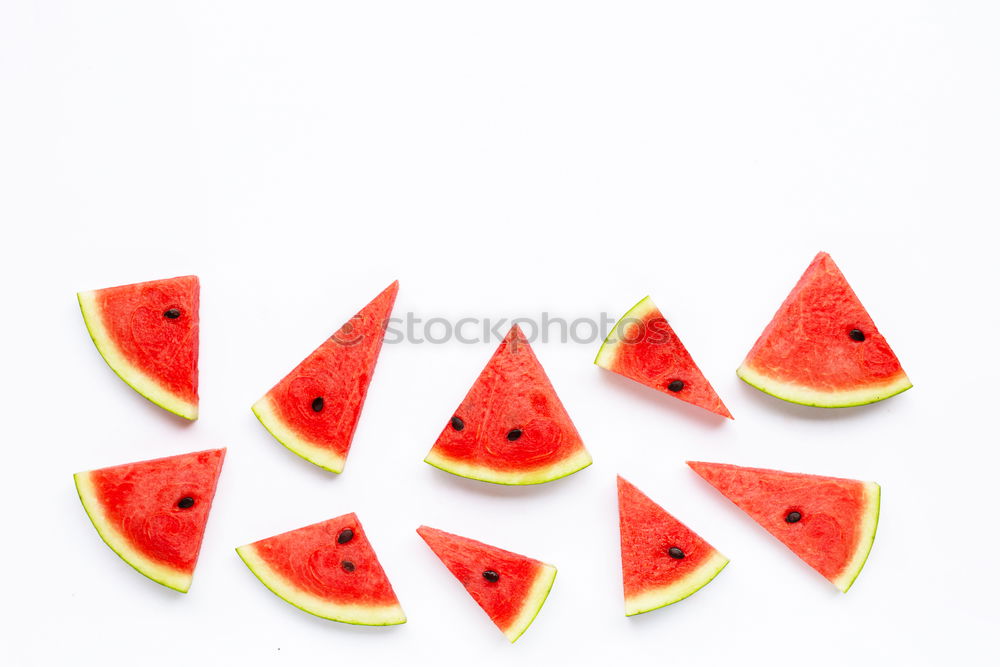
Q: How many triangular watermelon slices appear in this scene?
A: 10